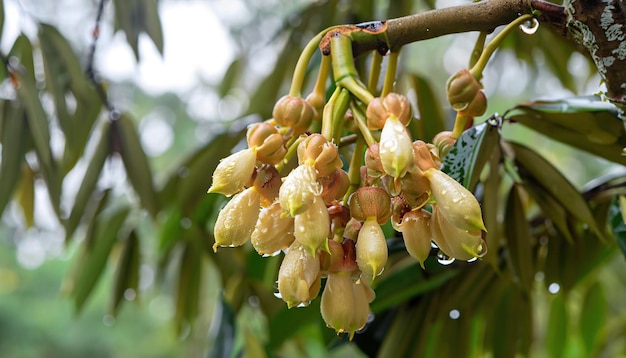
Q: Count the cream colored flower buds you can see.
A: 12